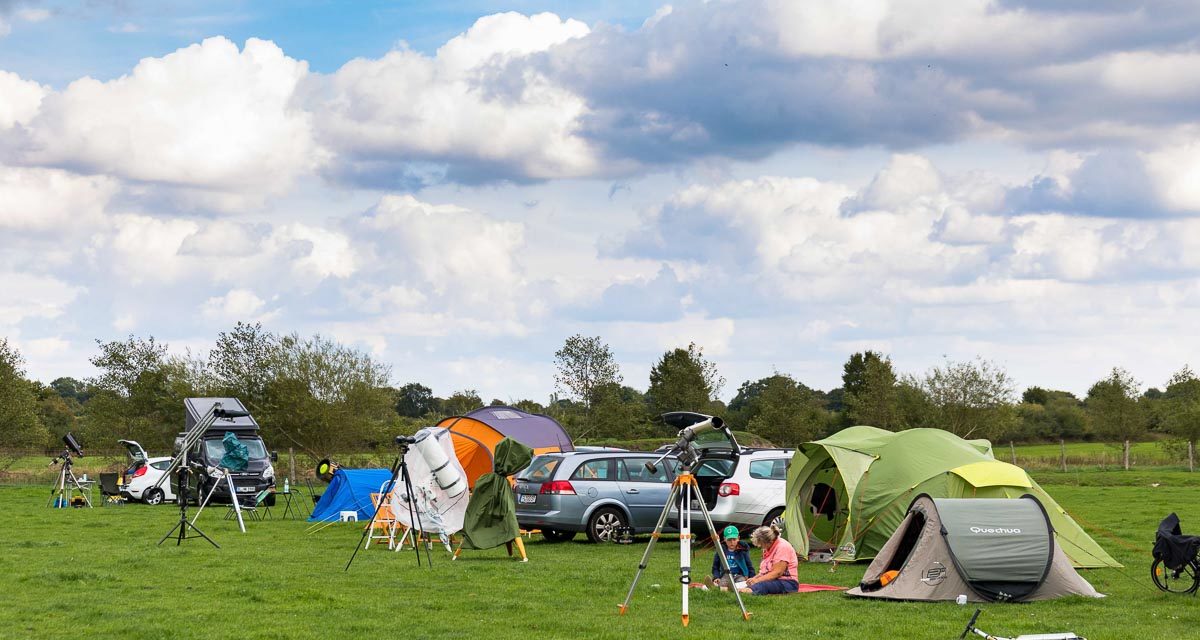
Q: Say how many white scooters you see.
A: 1